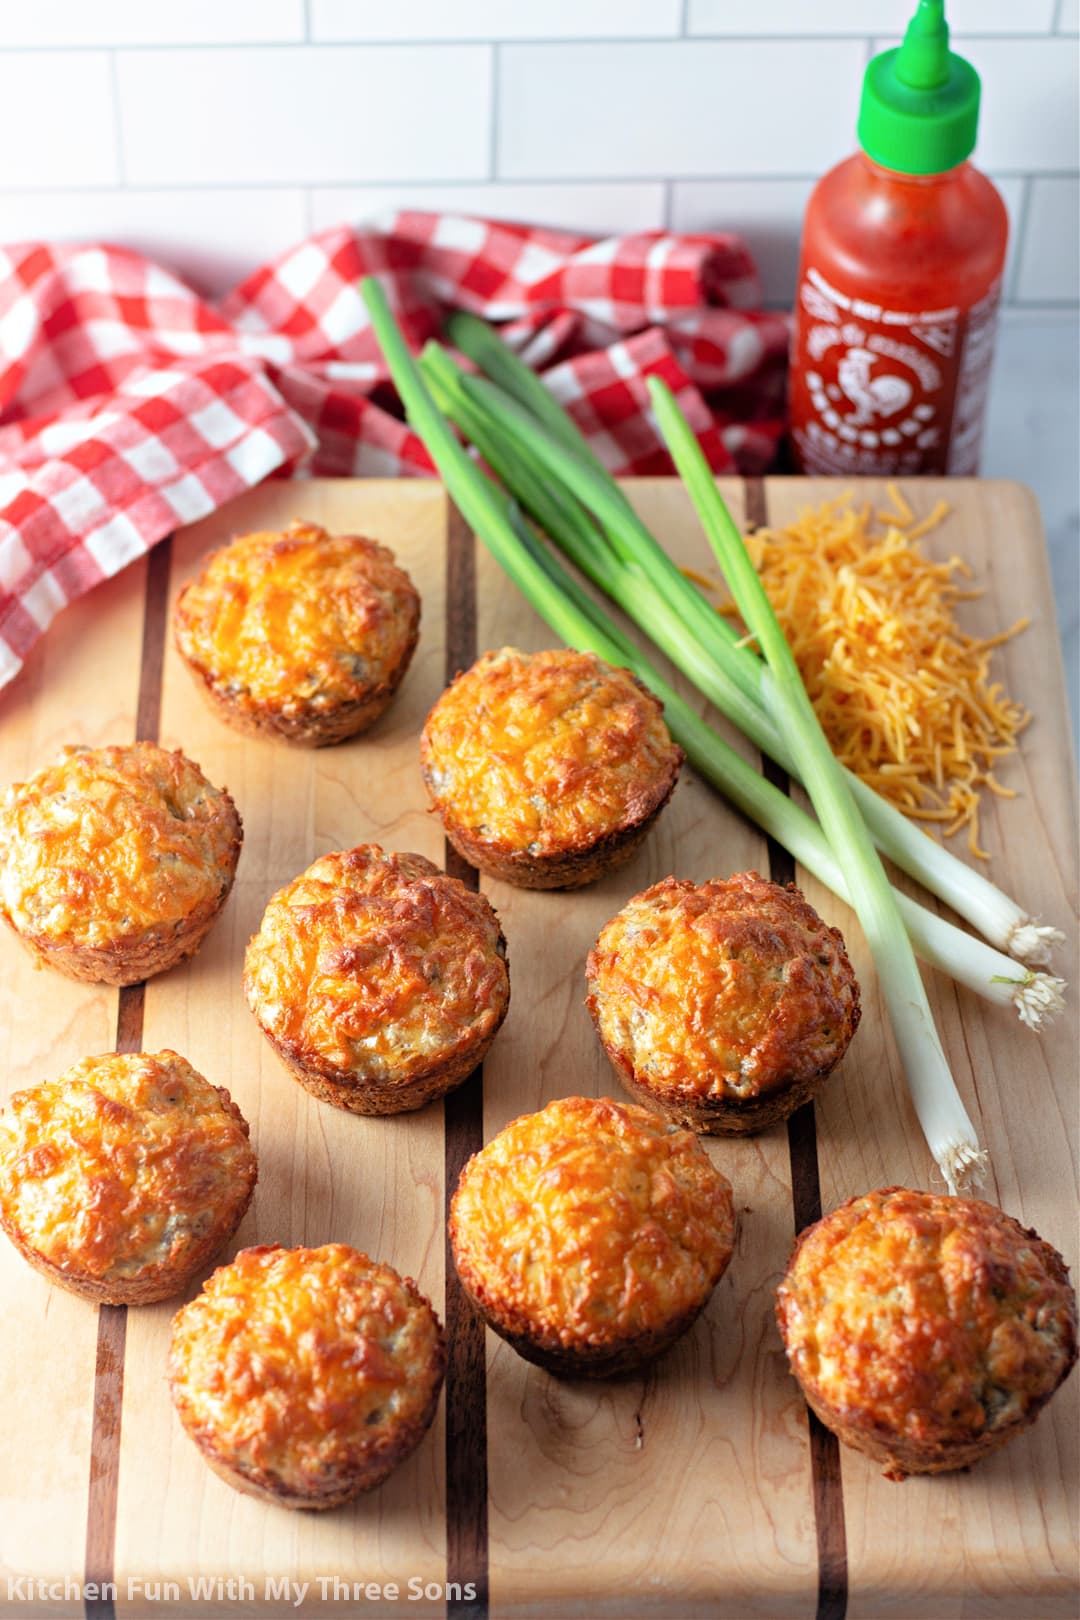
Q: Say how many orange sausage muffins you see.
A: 9